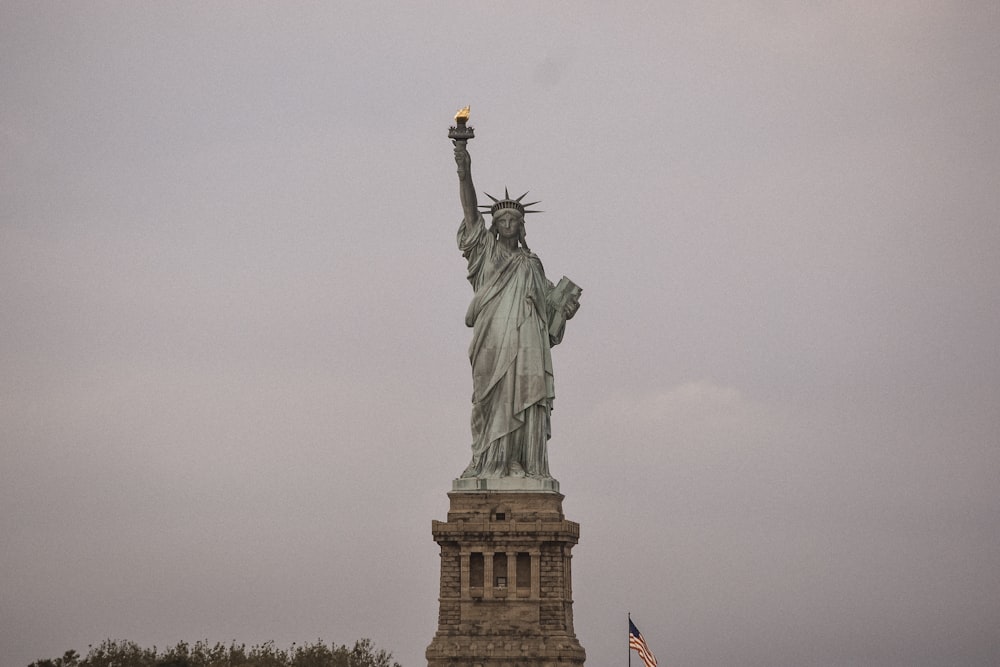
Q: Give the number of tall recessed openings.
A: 3